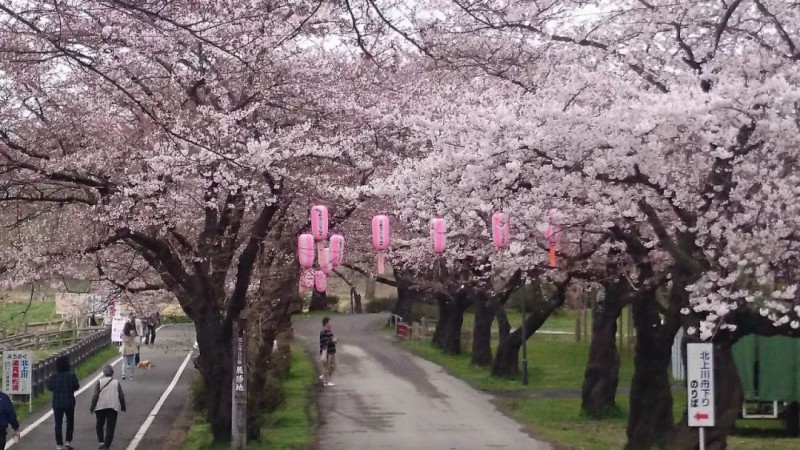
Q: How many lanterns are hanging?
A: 10